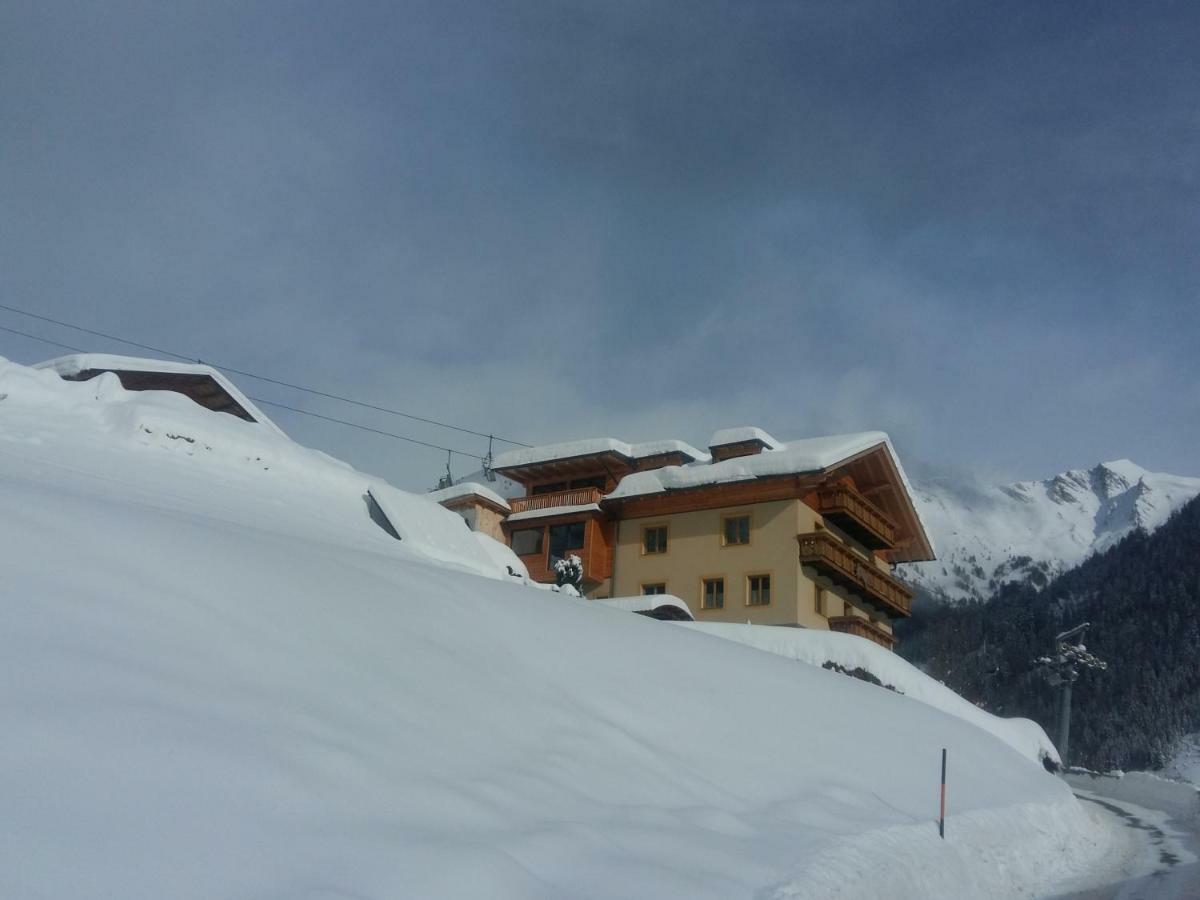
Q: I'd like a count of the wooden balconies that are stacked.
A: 3